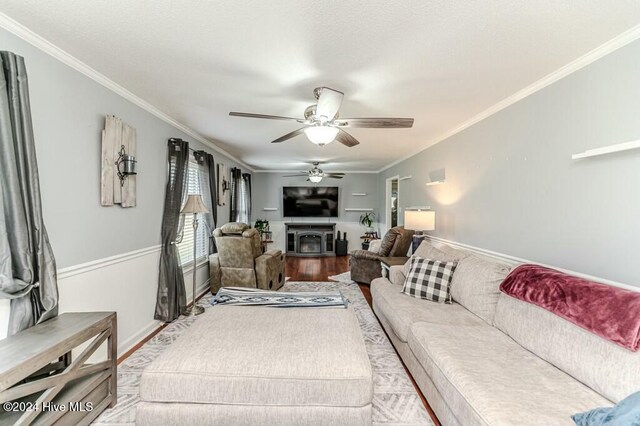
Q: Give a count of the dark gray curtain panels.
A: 5